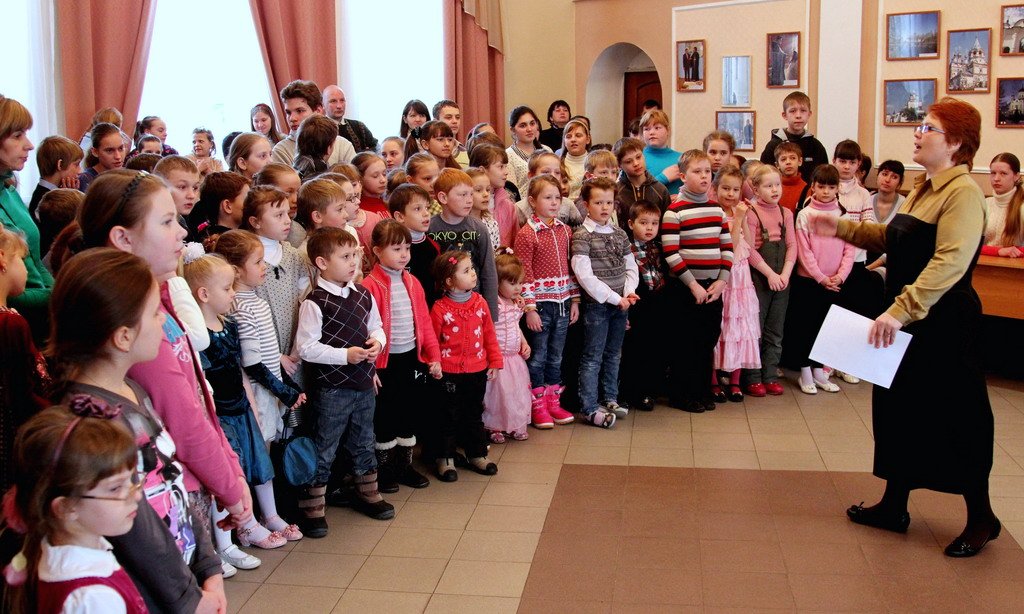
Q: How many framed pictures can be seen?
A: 9